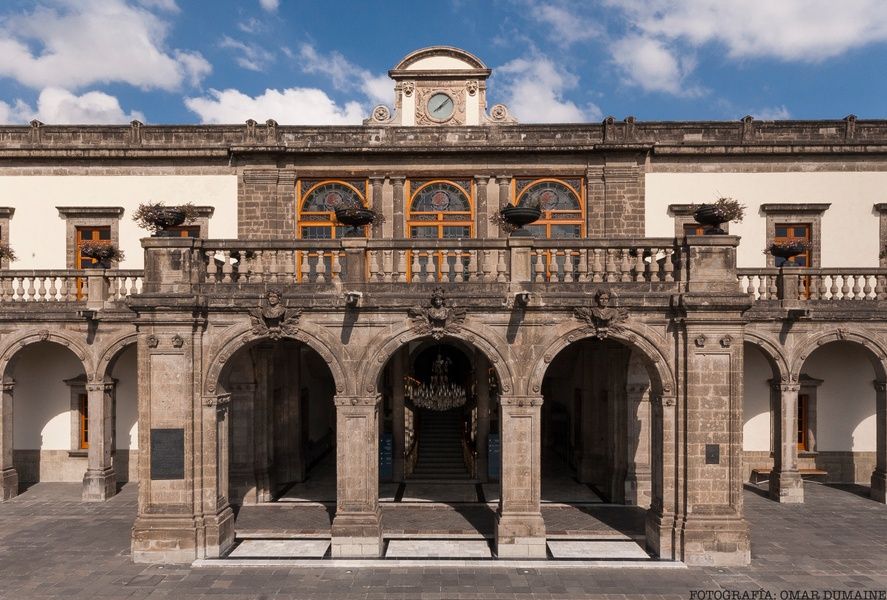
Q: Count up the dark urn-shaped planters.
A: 6